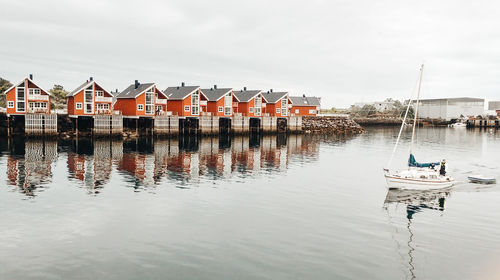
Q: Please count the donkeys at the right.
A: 0